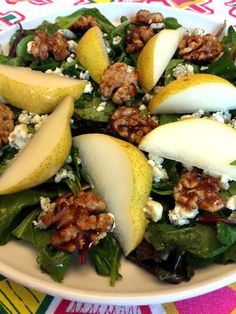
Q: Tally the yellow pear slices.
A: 7